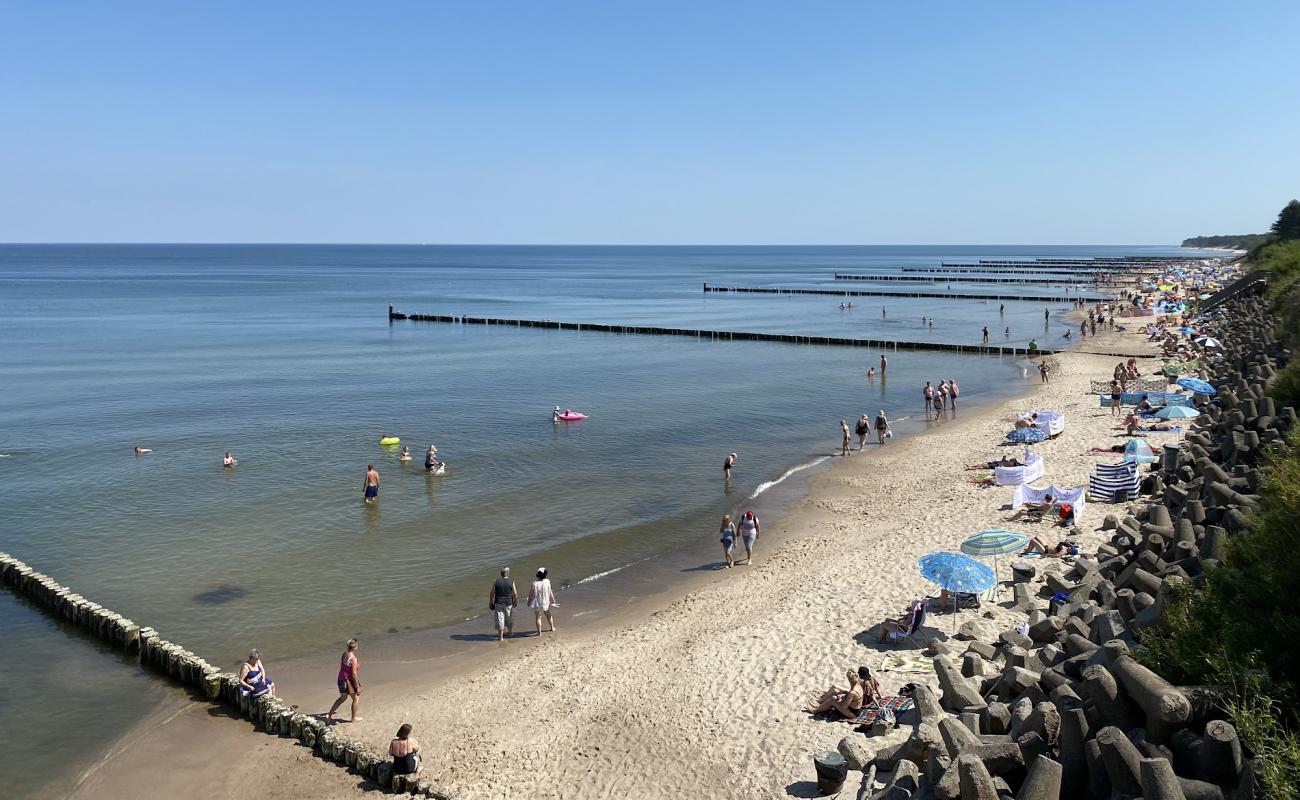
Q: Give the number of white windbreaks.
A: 3